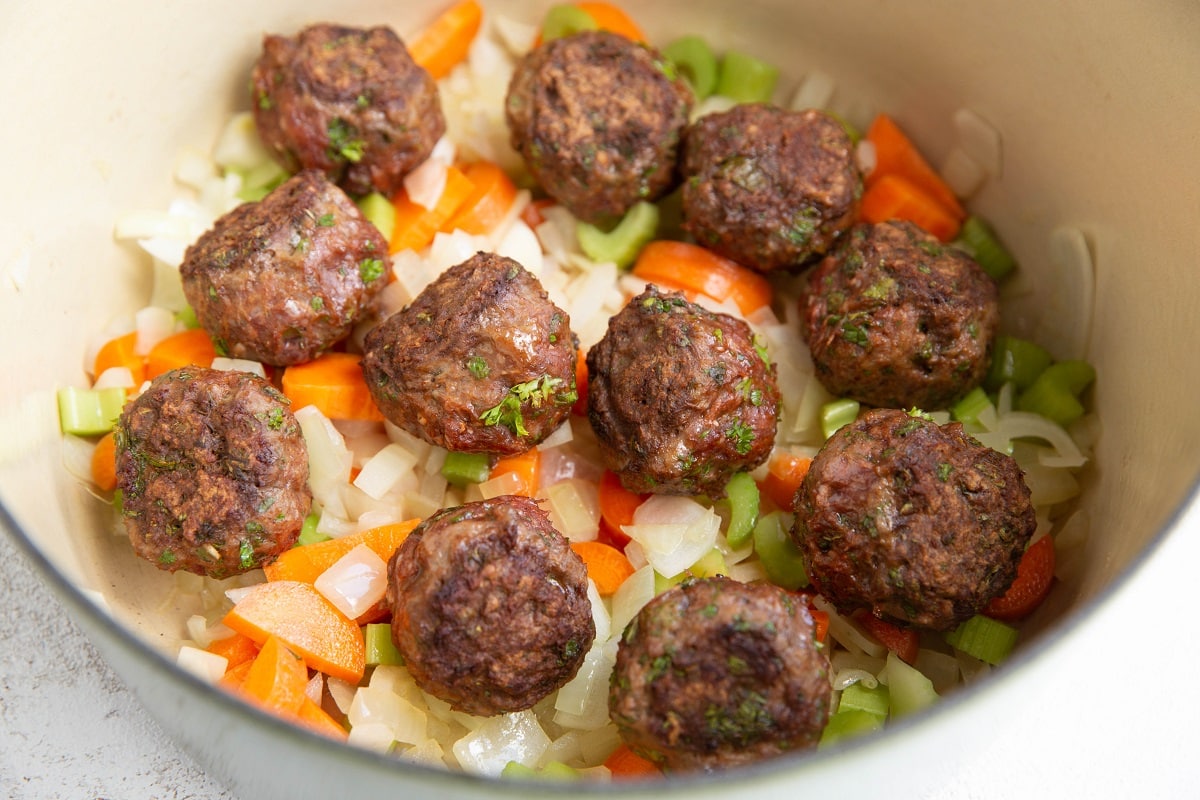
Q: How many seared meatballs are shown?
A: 11